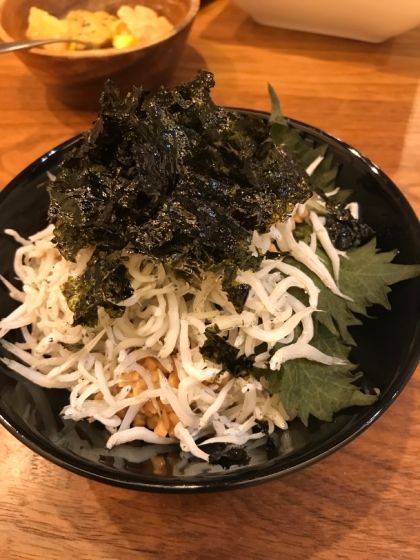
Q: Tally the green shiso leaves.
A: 3